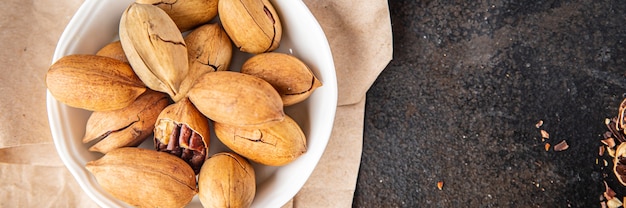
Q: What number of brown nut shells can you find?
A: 13